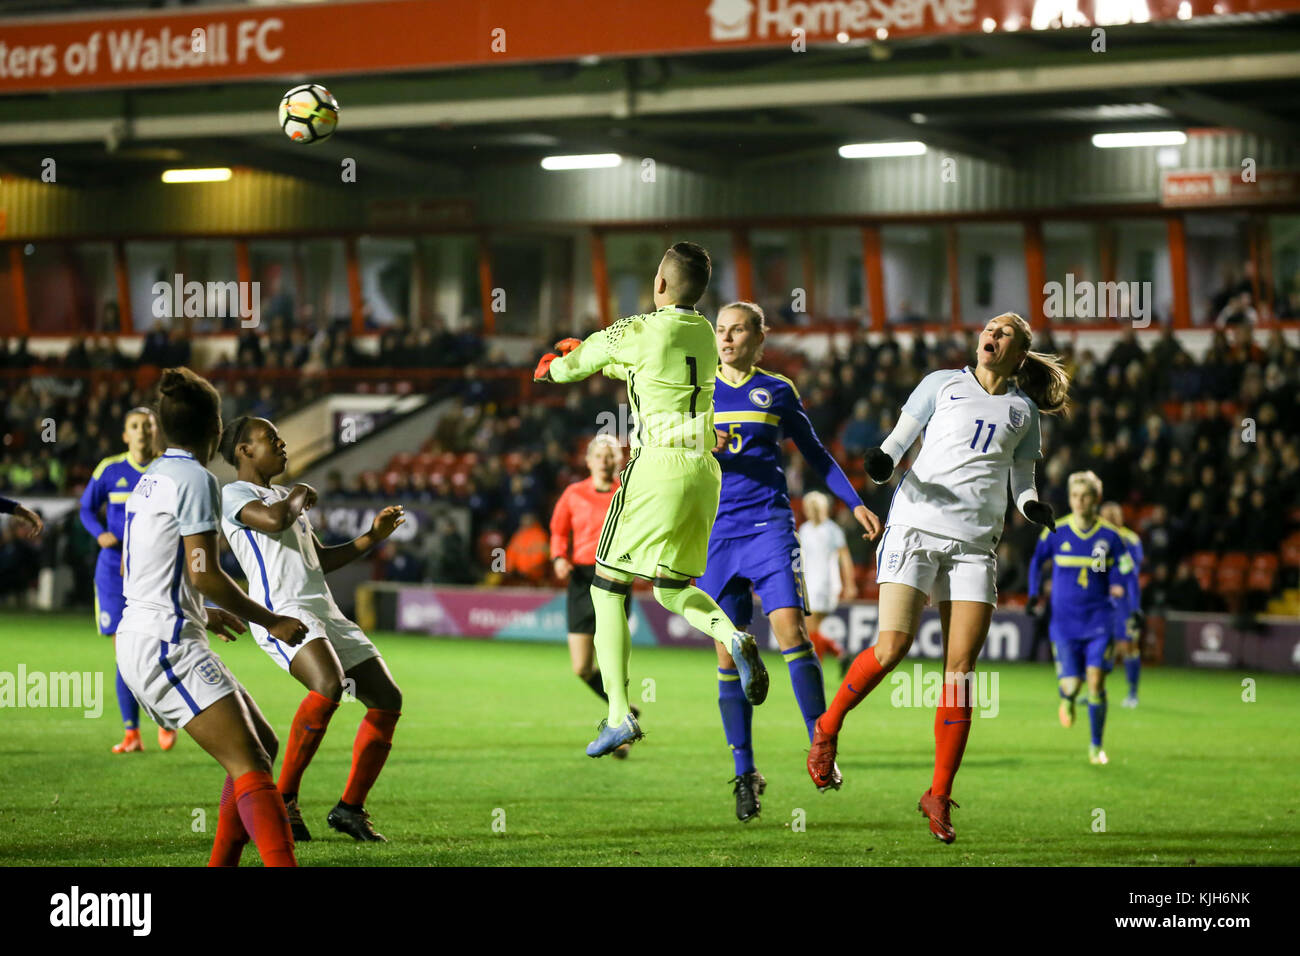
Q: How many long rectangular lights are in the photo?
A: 4